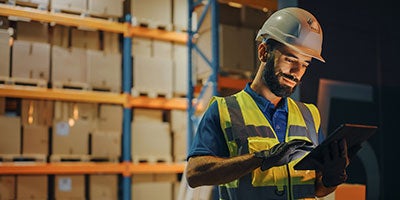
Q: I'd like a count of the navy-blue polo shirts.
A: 1